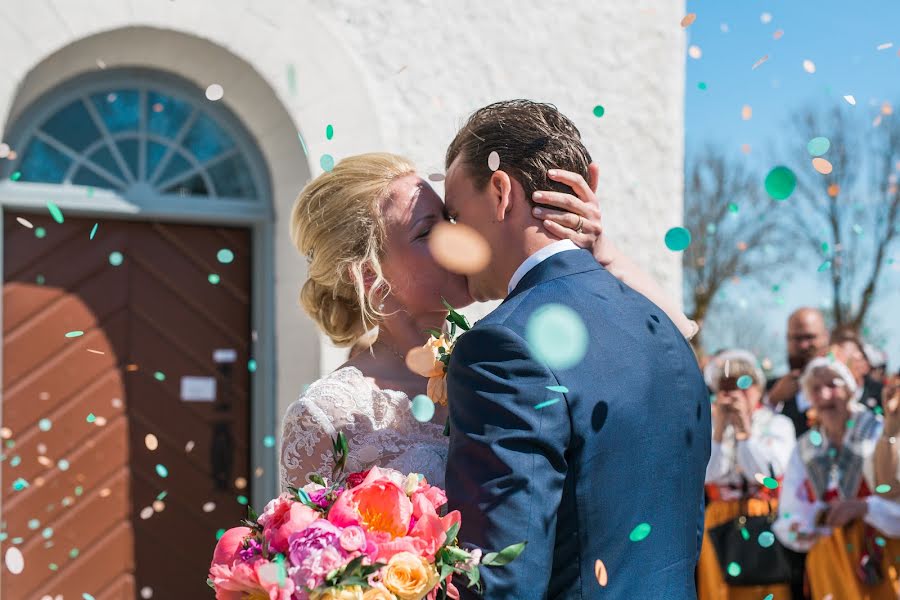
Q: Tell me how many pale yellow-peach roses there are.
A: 3